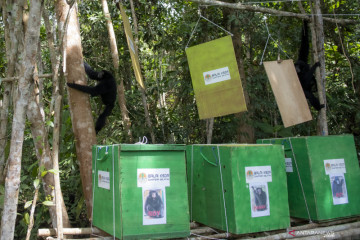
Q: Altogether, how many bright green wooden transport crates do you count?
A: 3